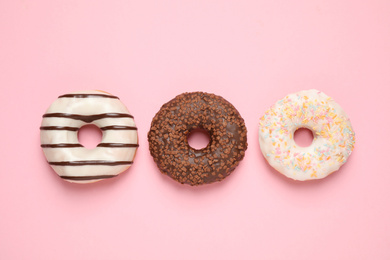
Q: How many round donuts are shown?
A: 3